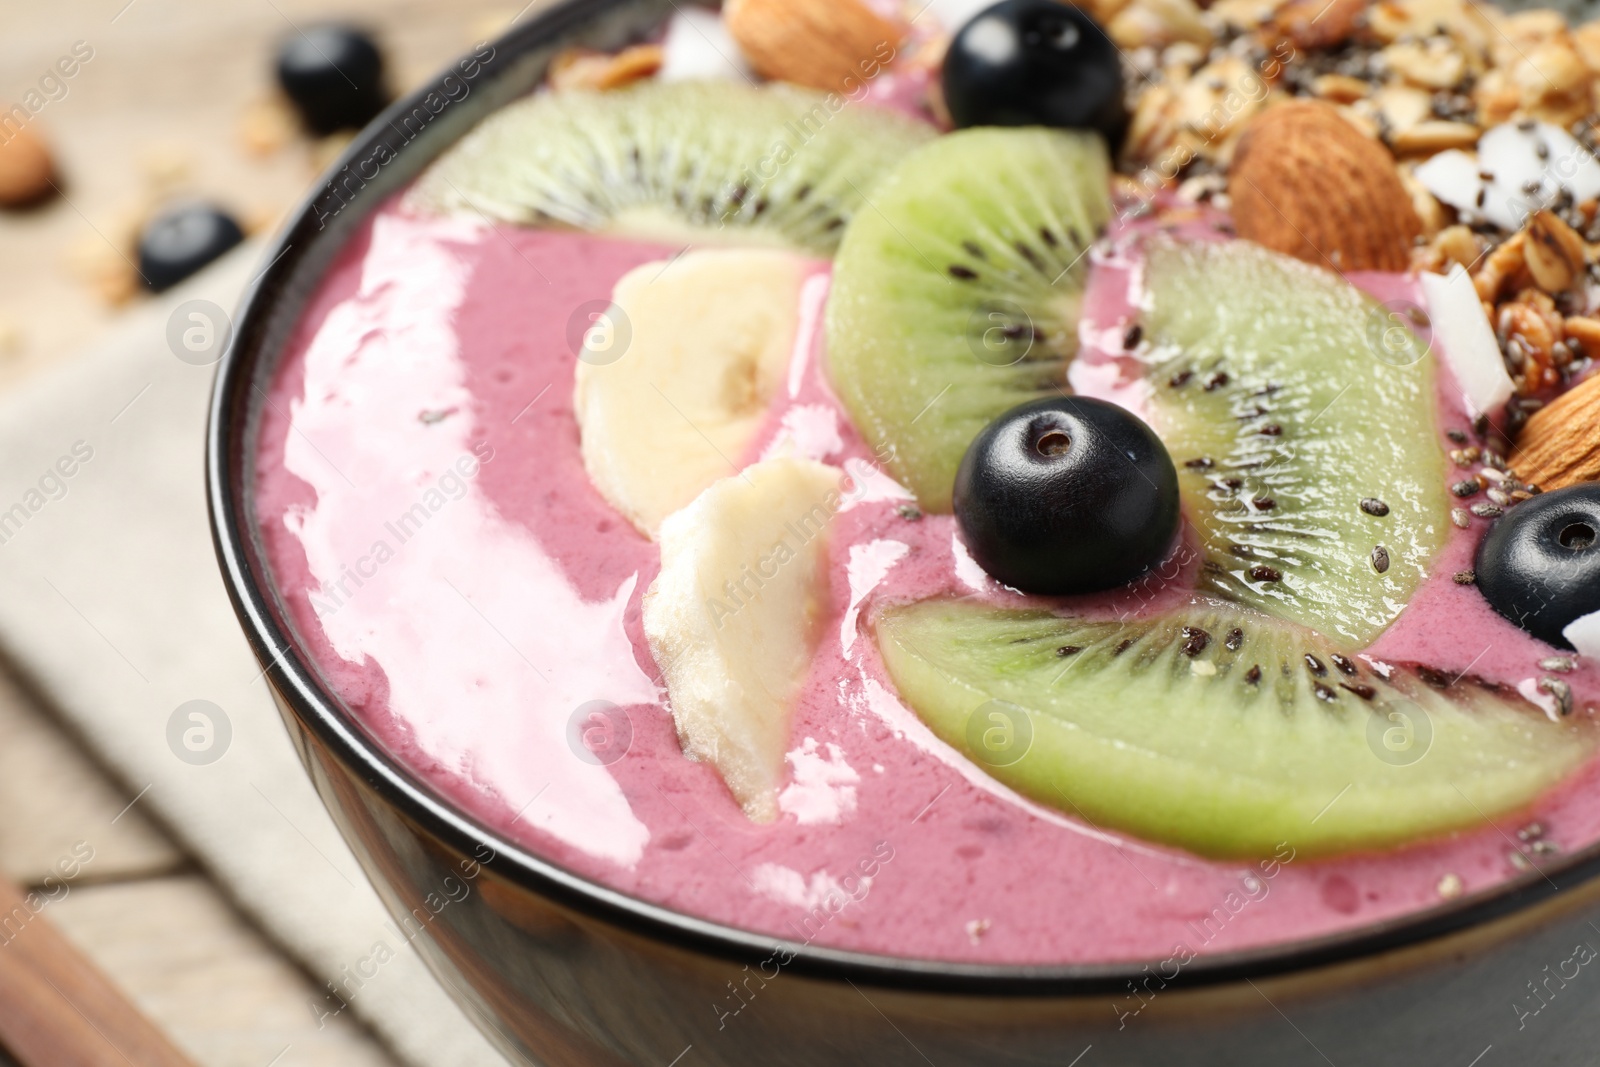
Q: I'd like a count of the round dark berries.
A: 5